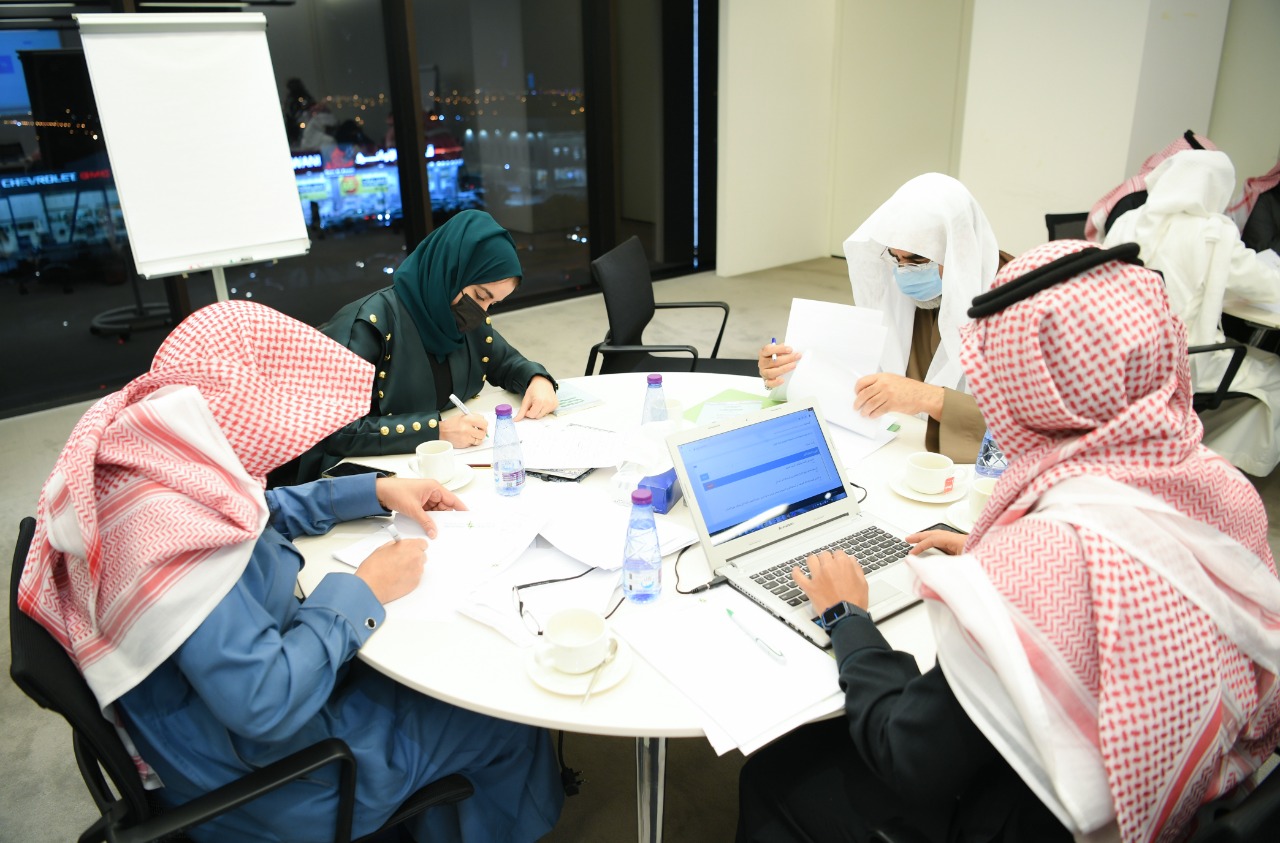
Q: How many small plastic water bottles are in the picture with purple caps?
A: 3